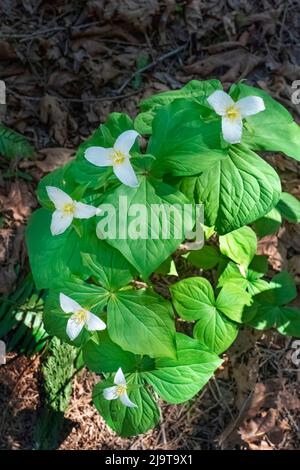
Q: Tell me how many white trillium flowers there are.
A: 5